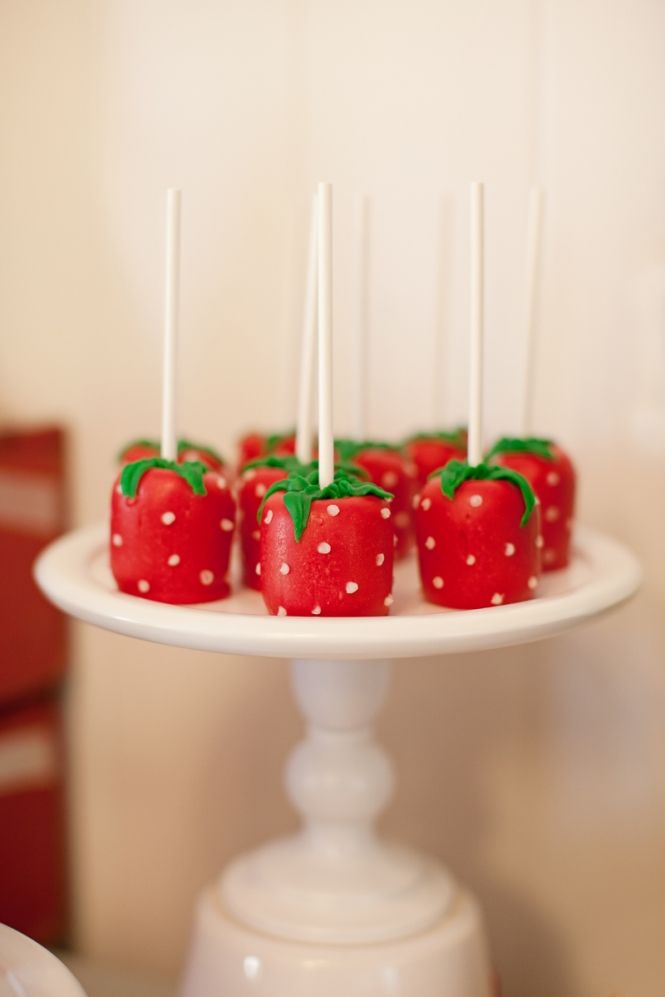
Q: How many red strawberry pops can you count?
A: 9